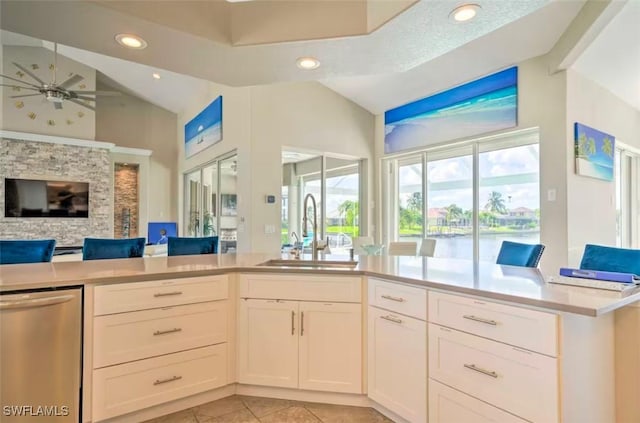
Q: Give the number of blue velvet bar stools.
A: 5